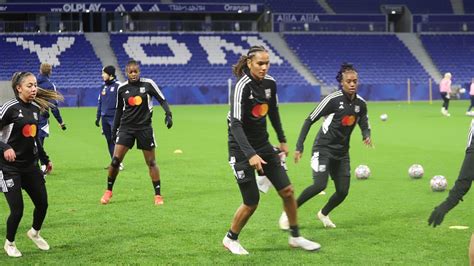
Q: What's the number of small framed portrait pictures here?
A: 0